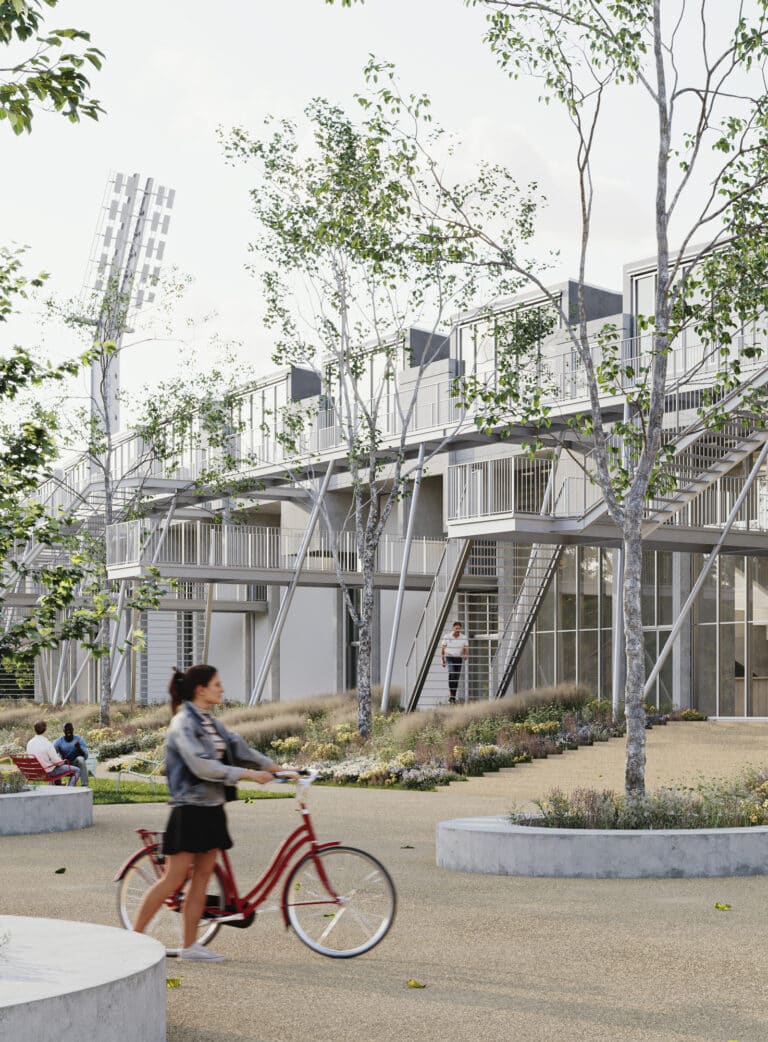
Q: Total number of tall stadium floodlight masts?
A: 1